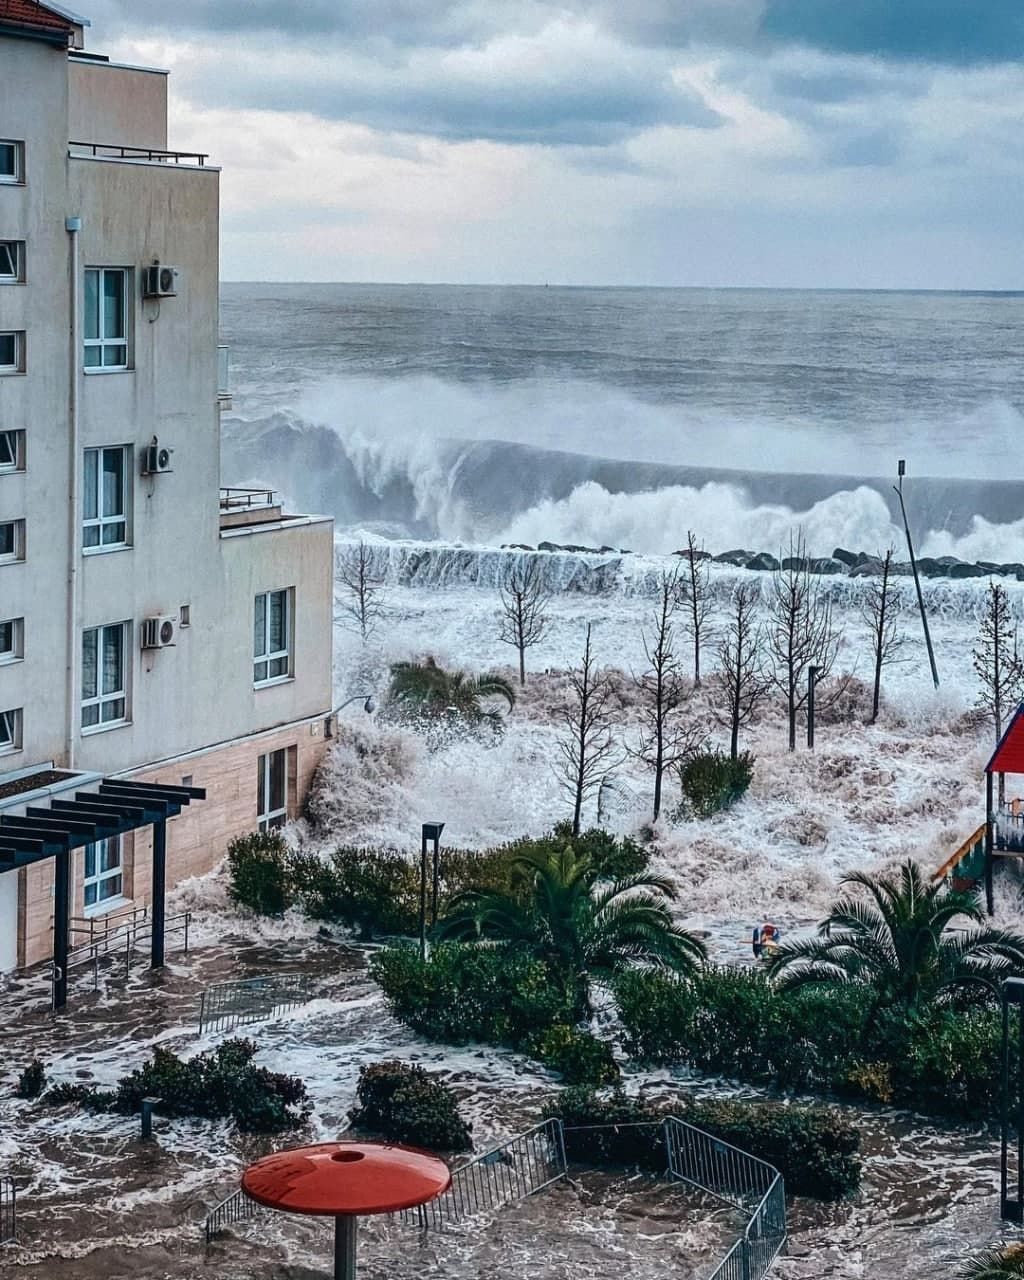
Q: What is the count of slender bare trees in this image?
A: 9